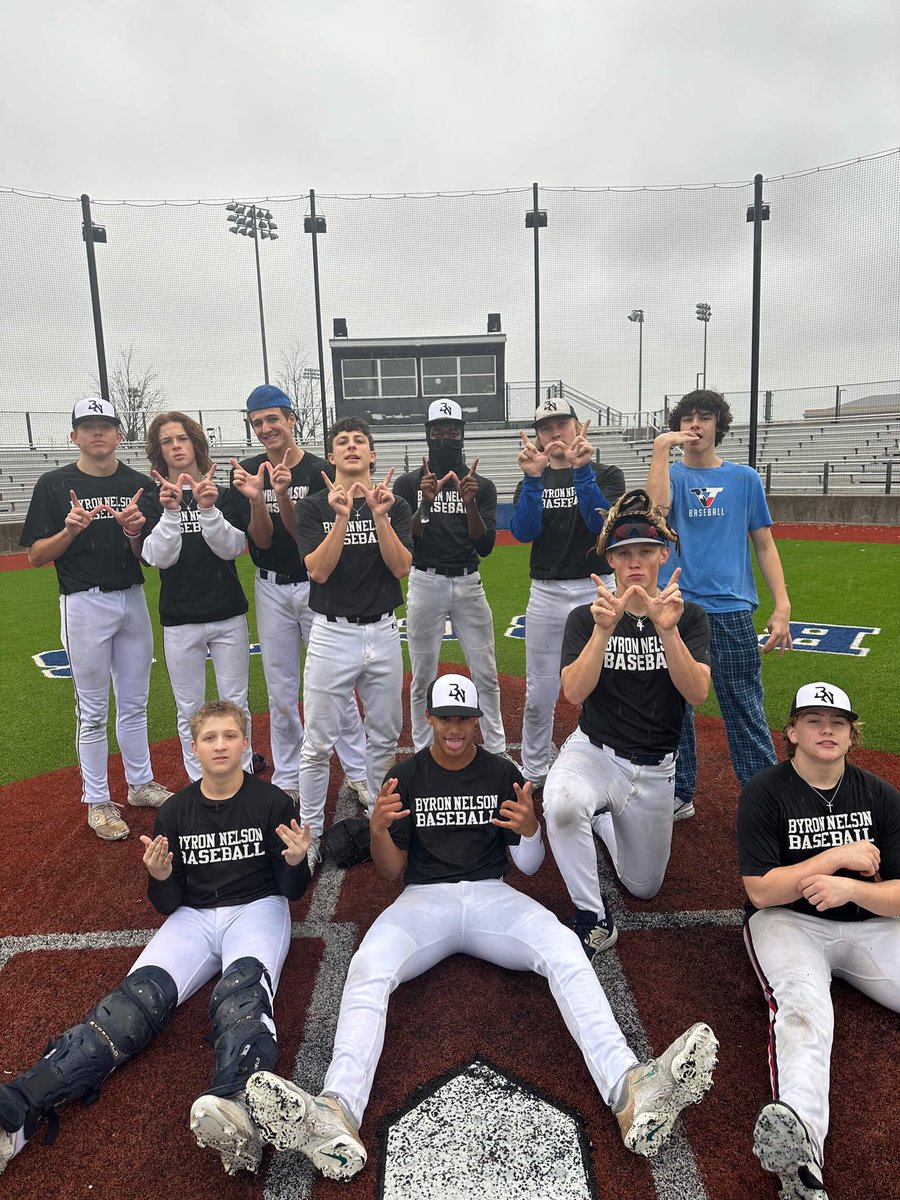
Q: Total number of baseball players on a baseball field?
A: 11